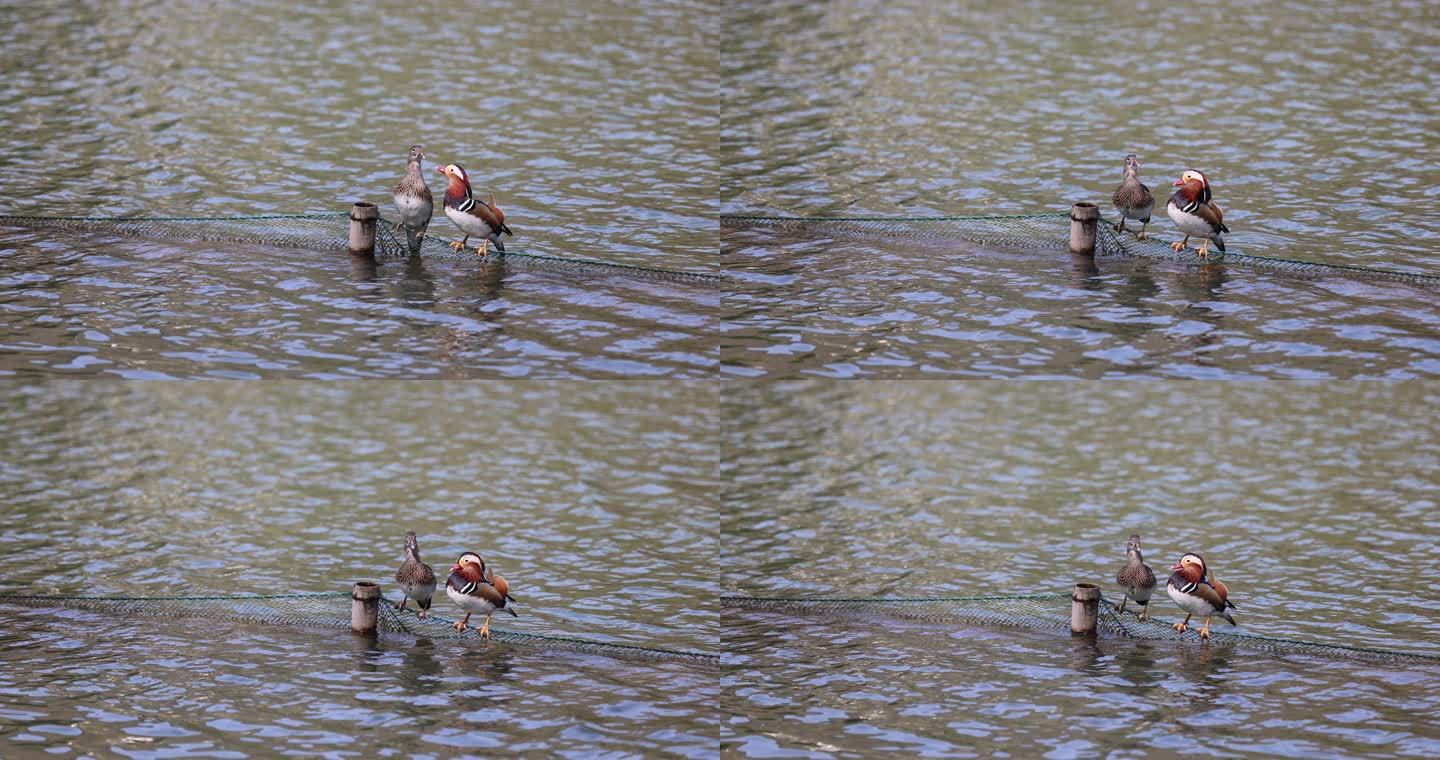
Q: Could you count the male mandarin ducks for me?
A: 4